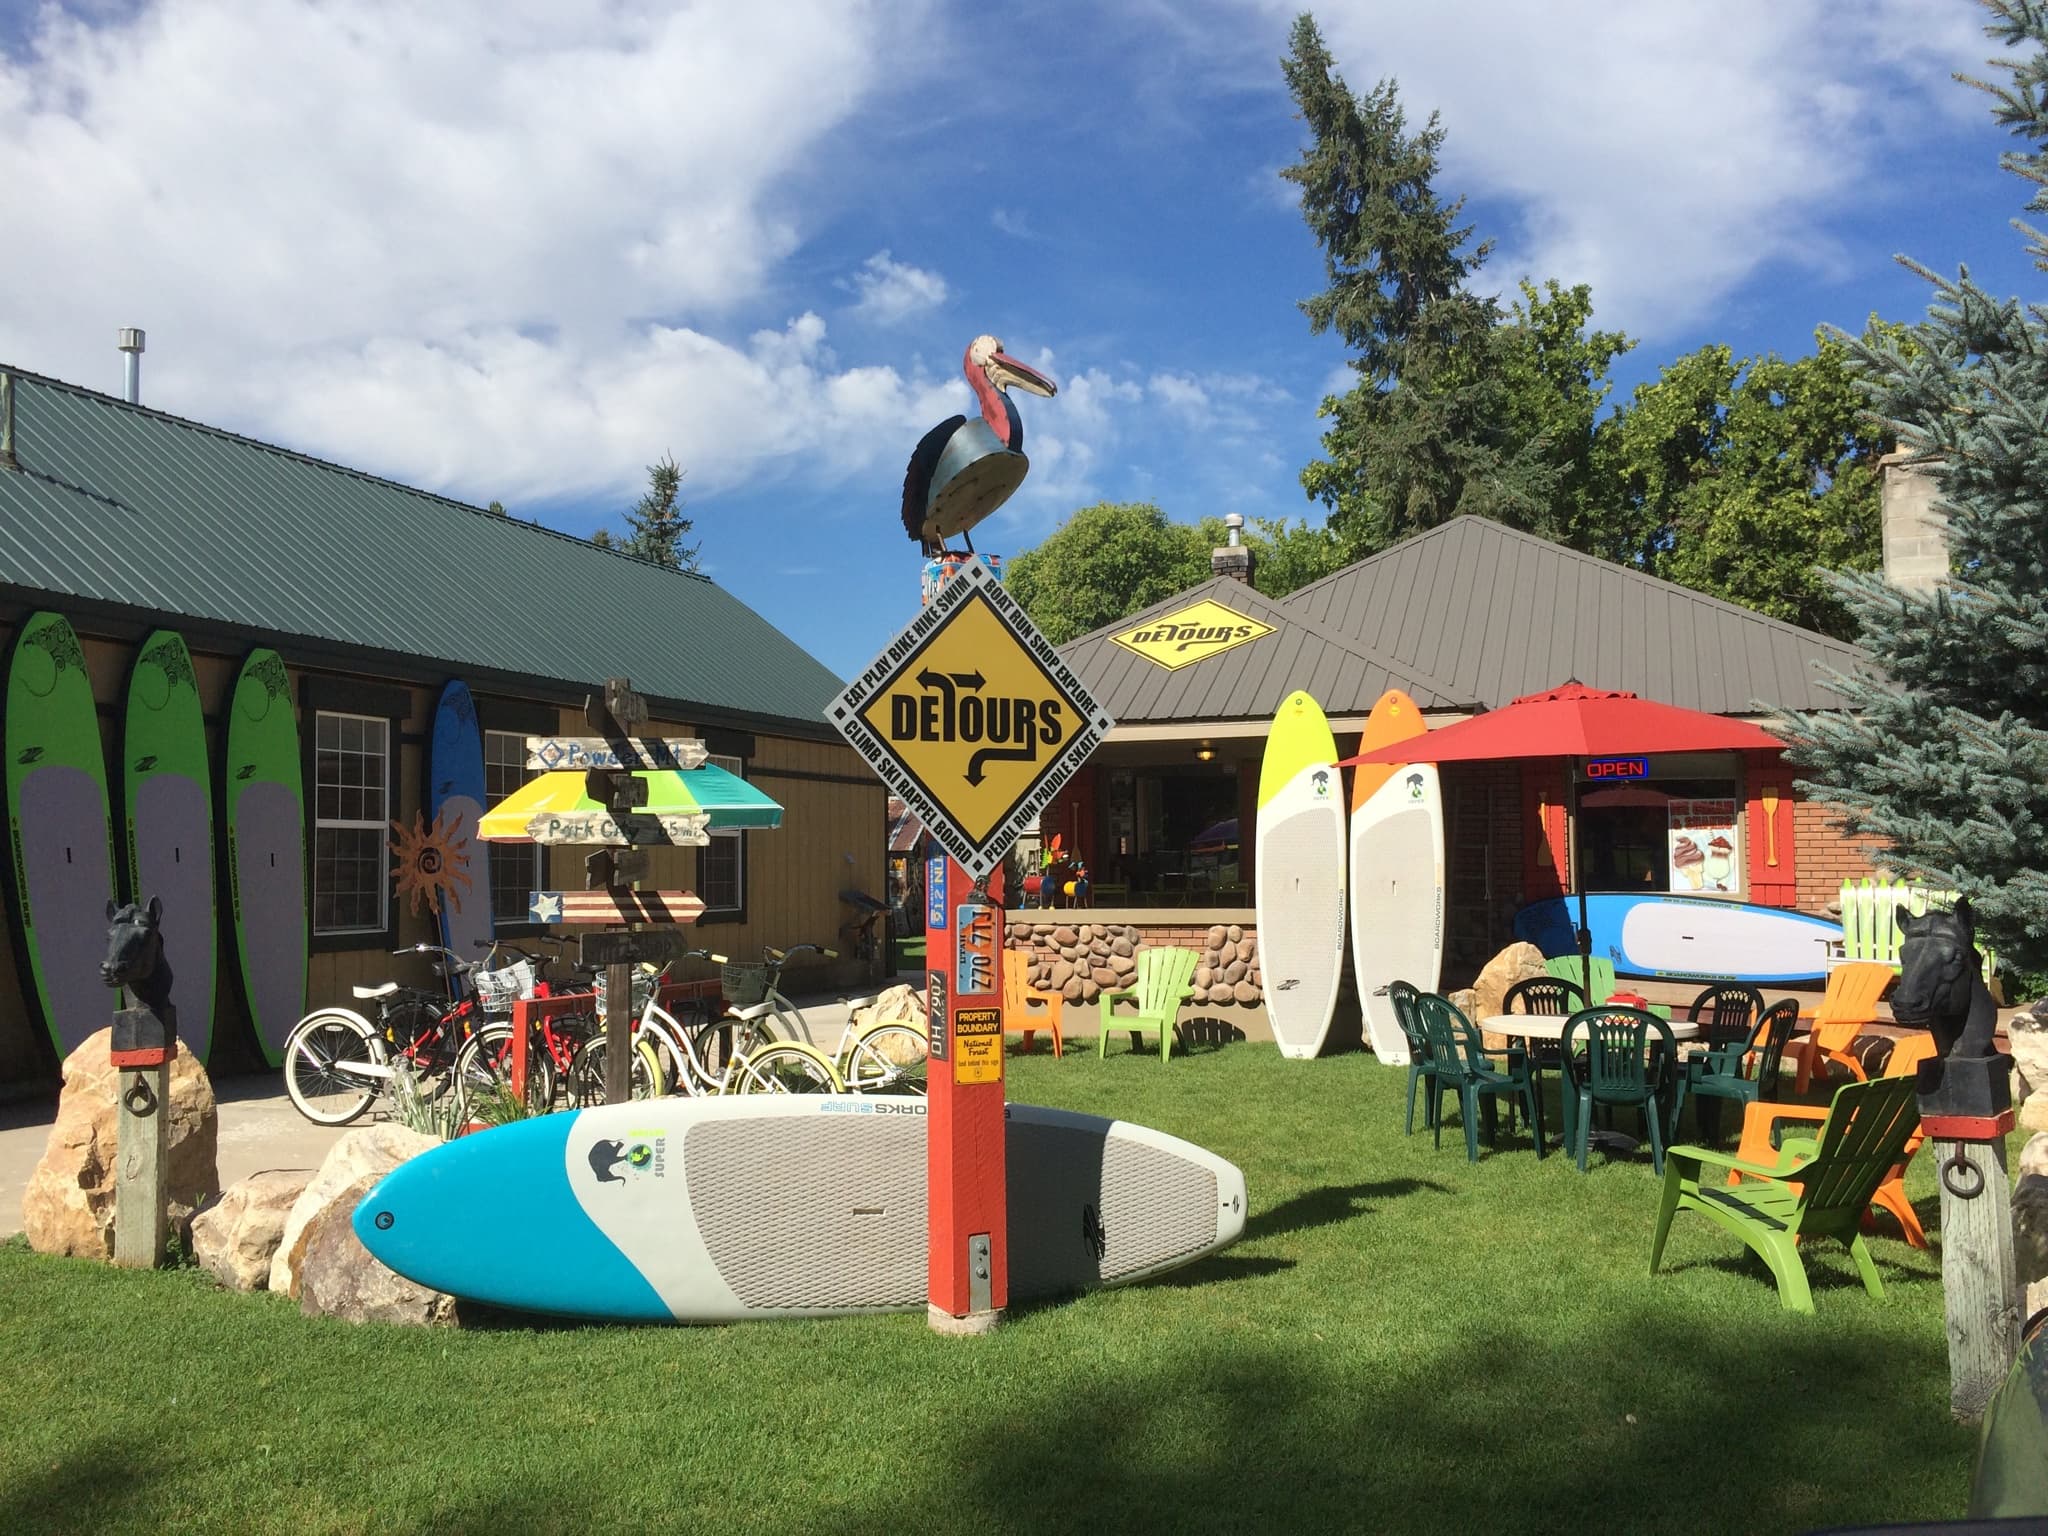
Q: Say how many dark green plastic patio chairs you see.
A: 6